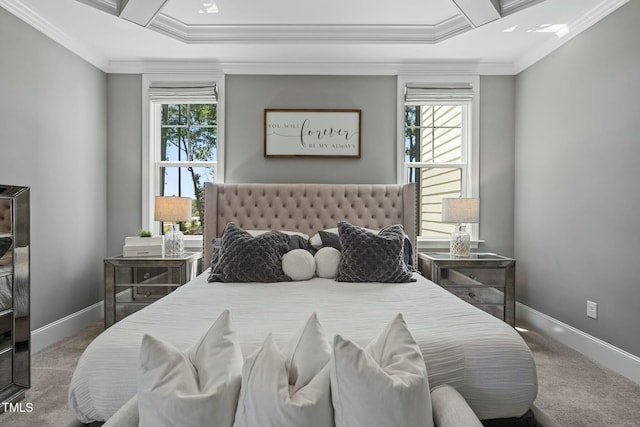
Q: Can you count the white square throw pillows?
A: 3